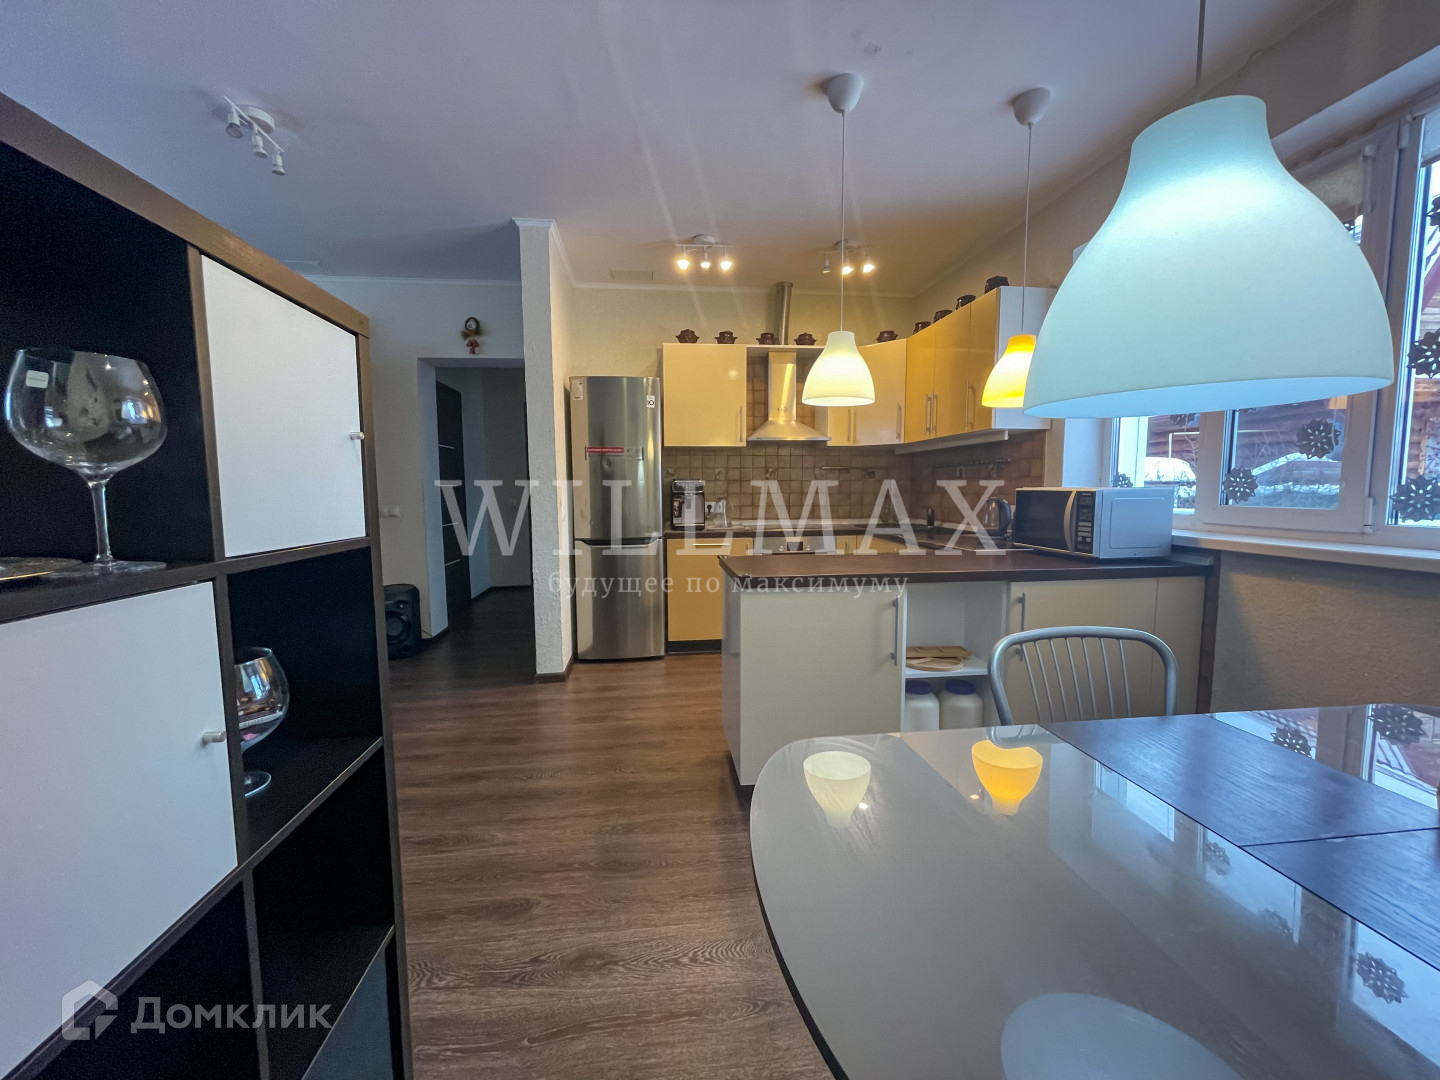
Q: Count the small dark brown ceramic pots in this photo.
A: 9